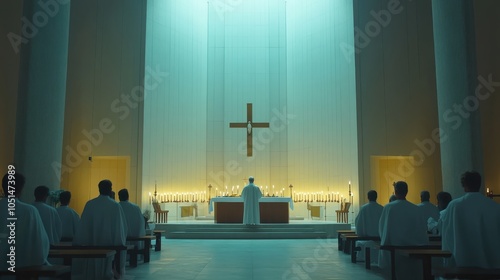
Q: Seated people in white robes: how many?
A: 12